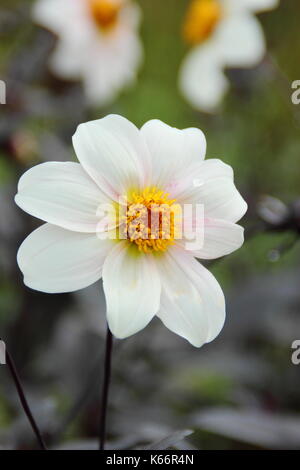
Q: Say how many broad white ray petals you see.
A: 8